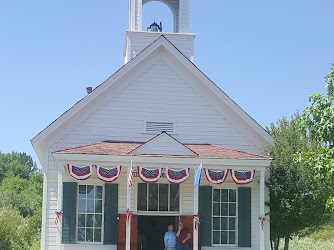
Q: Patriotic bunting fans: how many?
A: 6